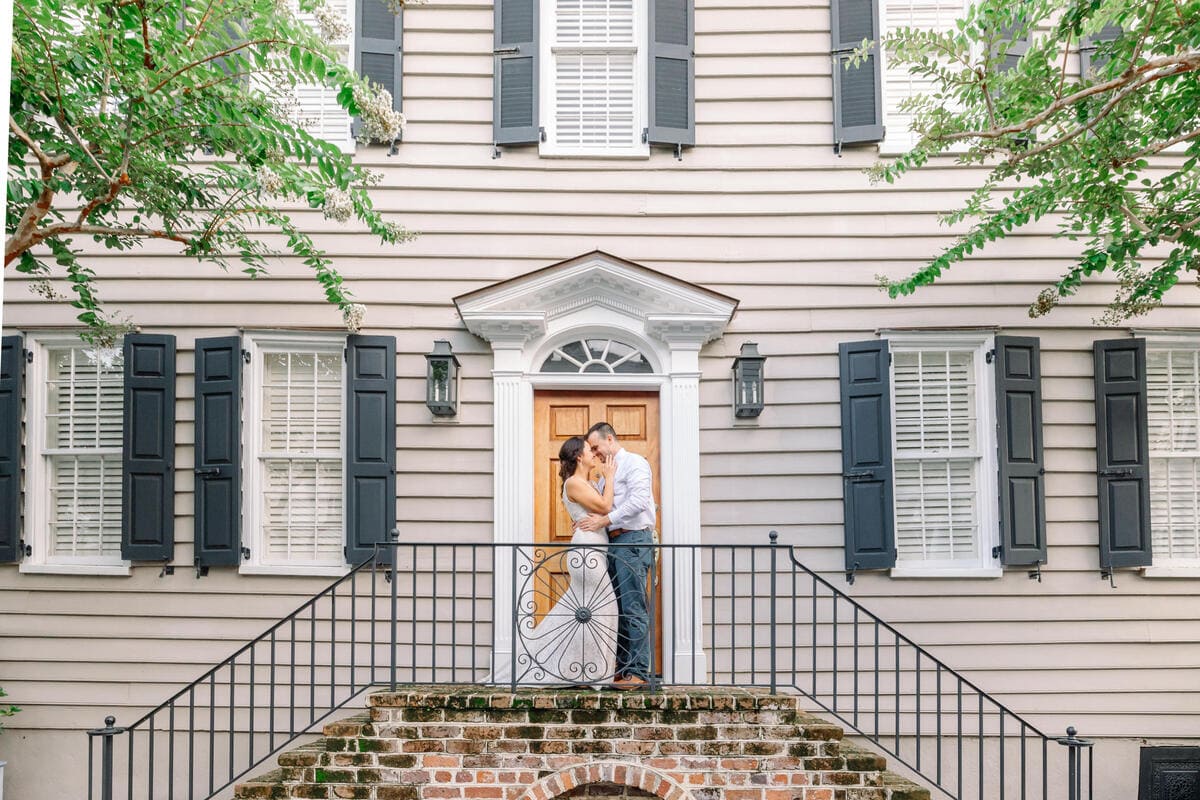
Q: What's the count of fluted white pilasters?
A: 2